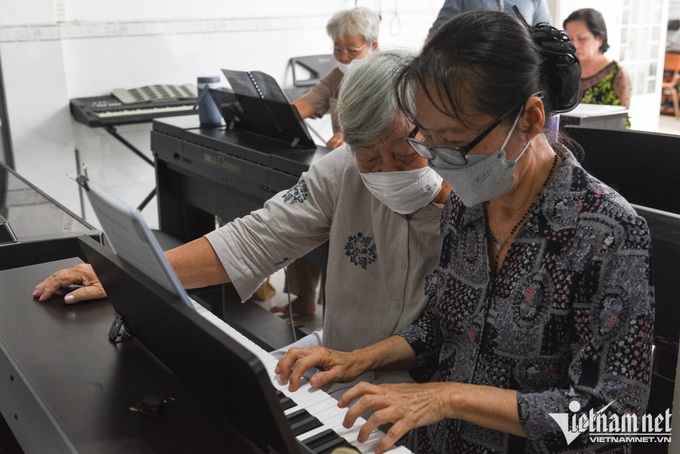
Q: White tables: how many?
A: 1